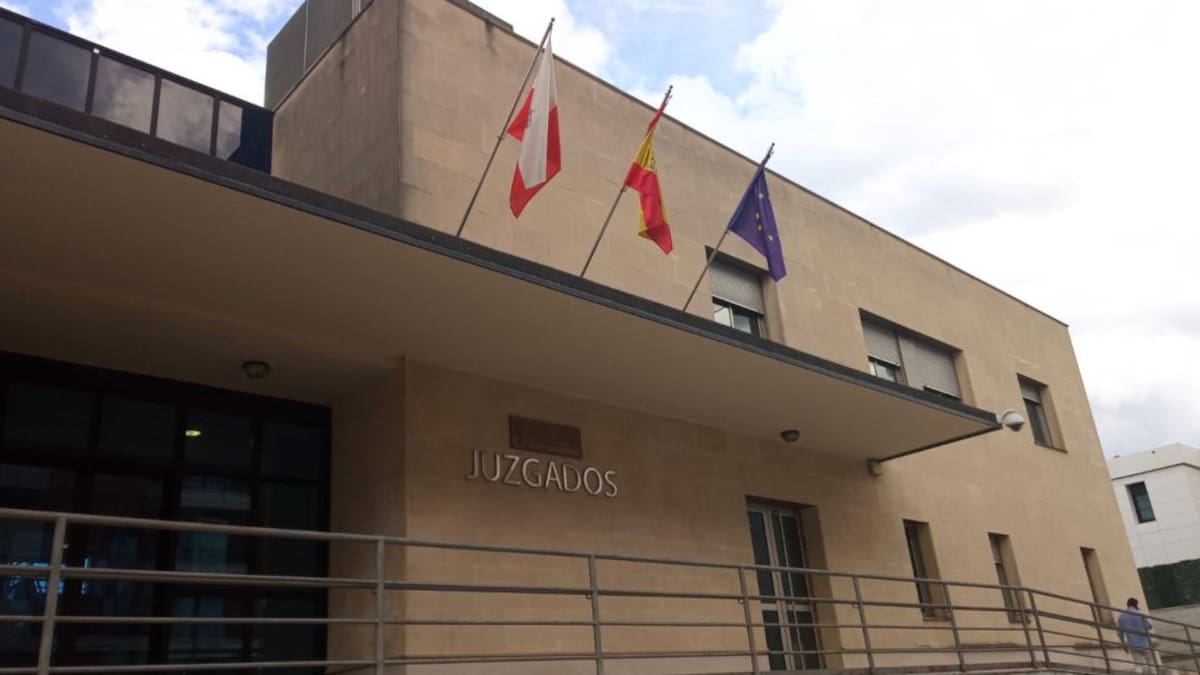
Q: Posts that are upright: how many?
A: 11